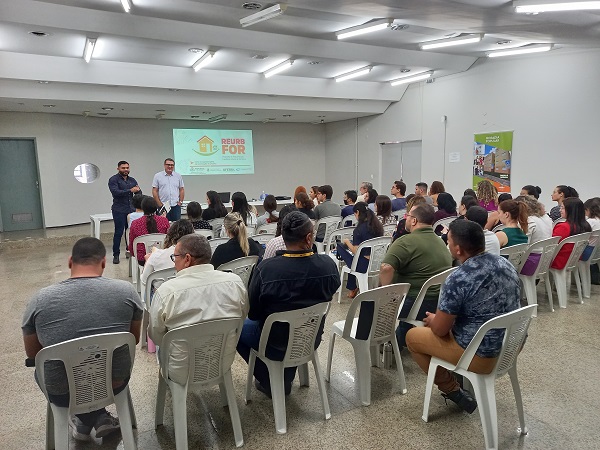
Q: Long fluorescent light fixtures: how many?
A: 11